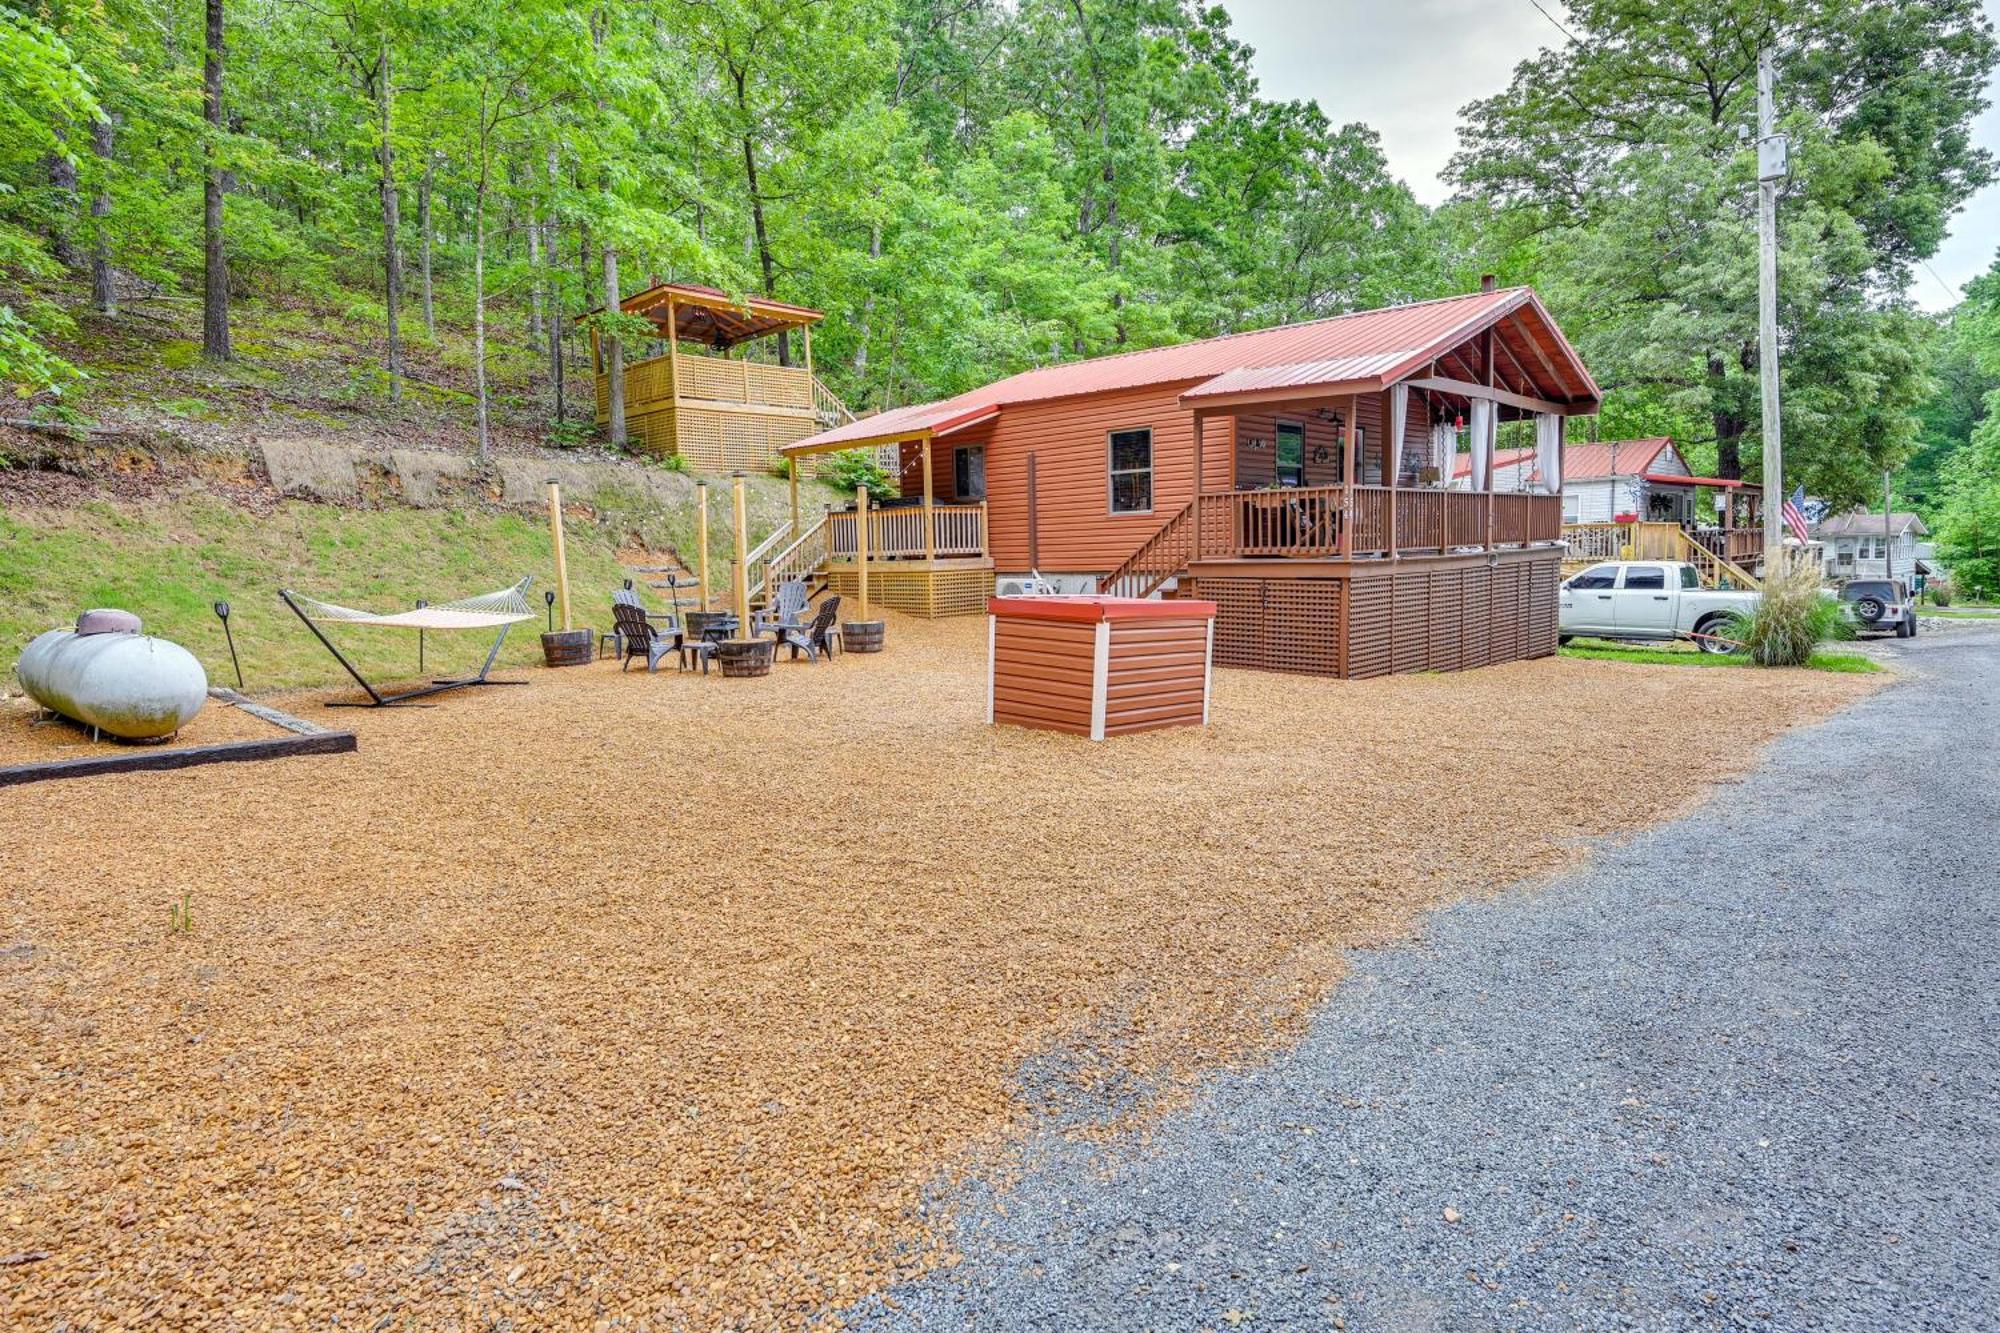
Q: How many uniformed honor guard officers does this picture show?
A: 0